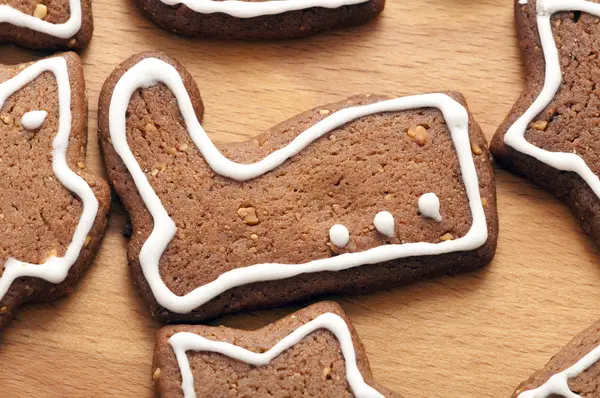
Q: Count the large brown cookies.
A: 7